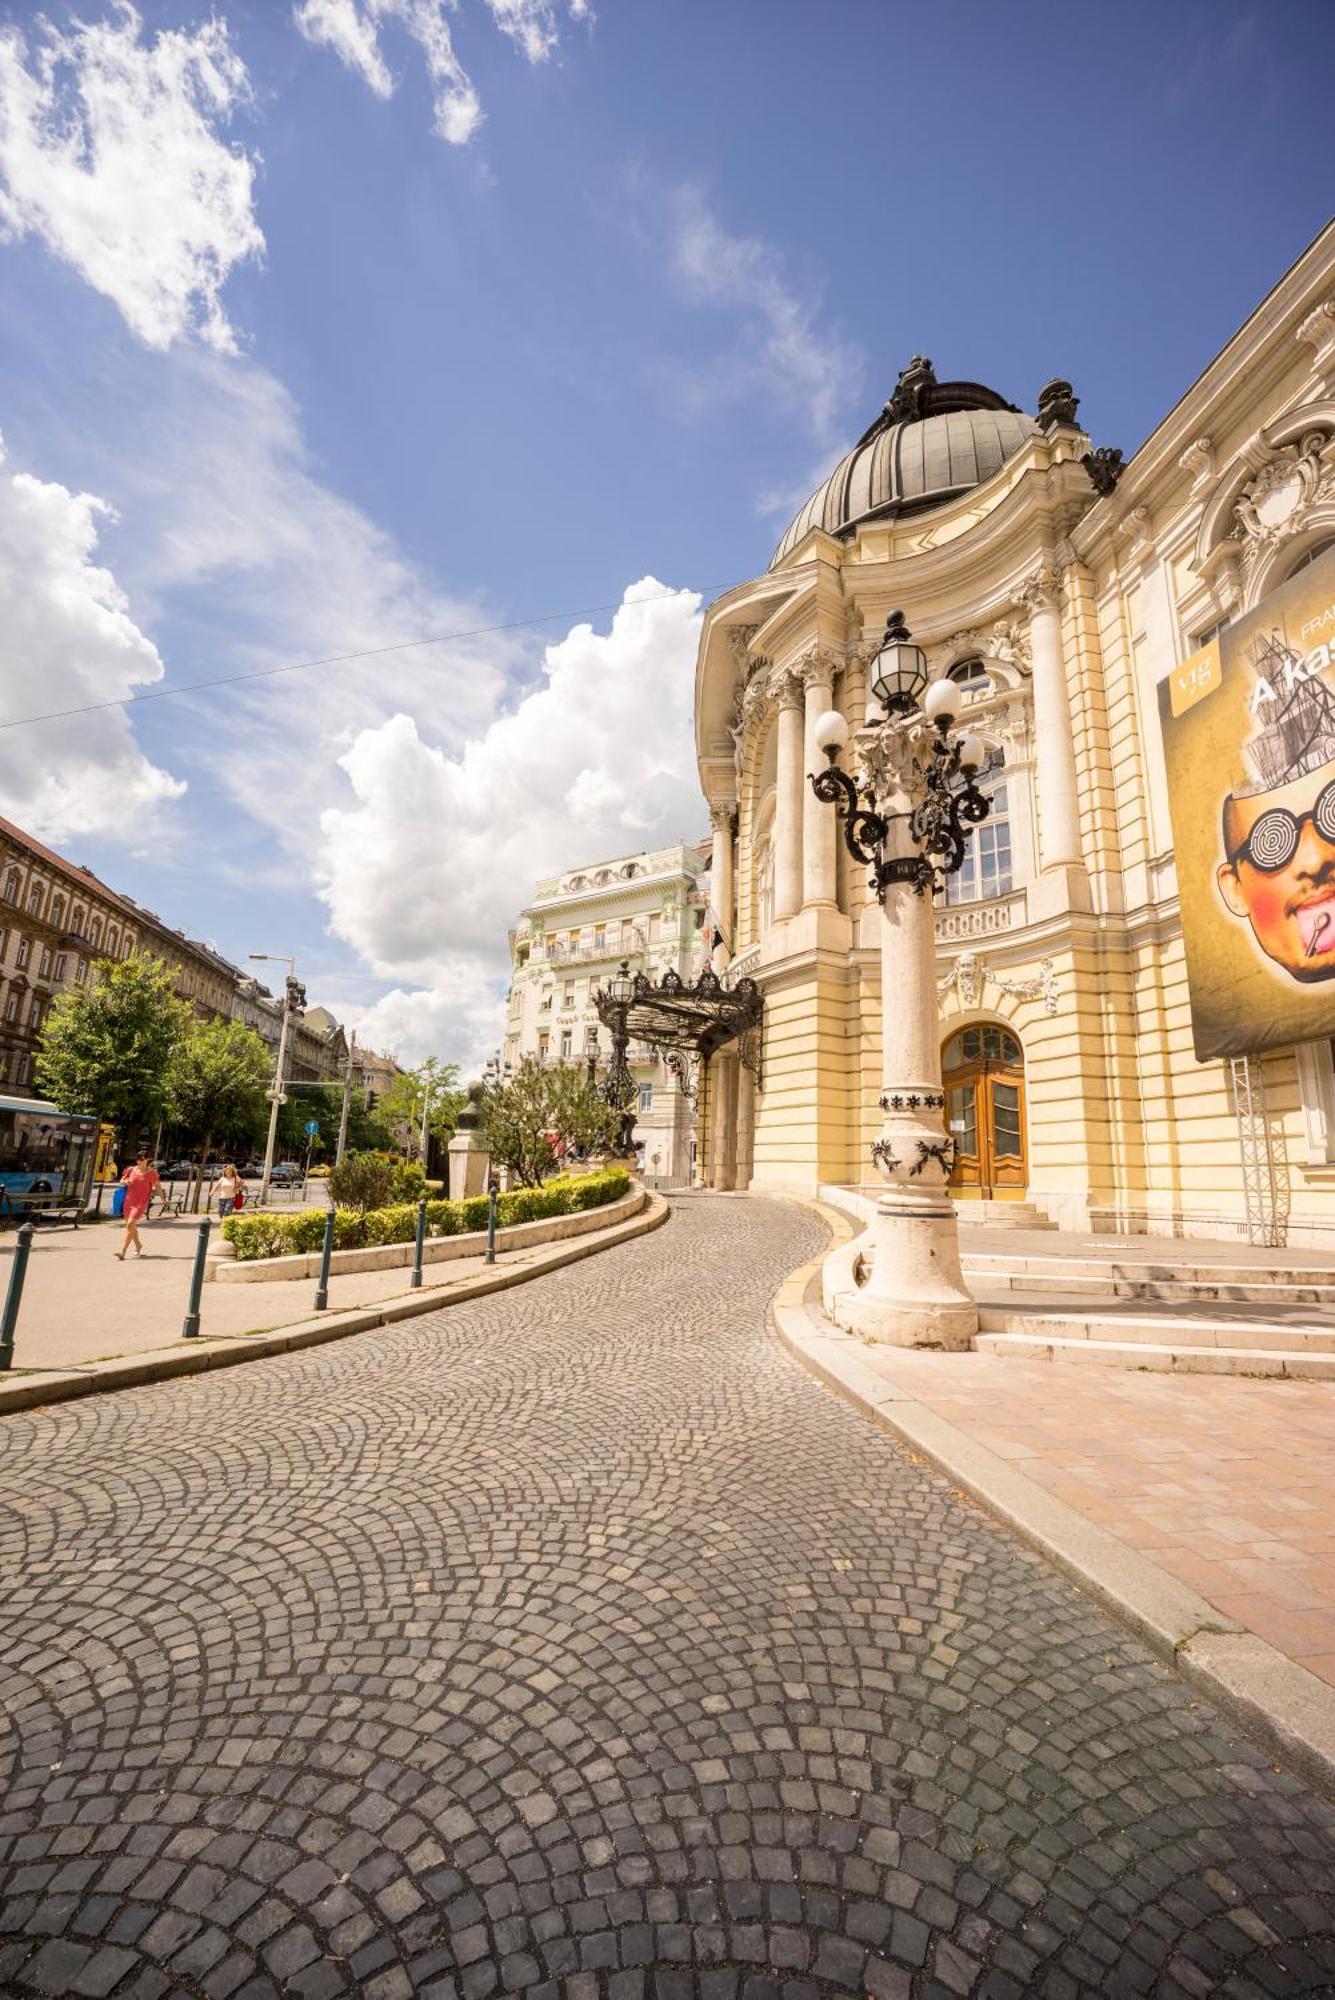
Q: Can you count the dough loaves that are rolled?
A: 0